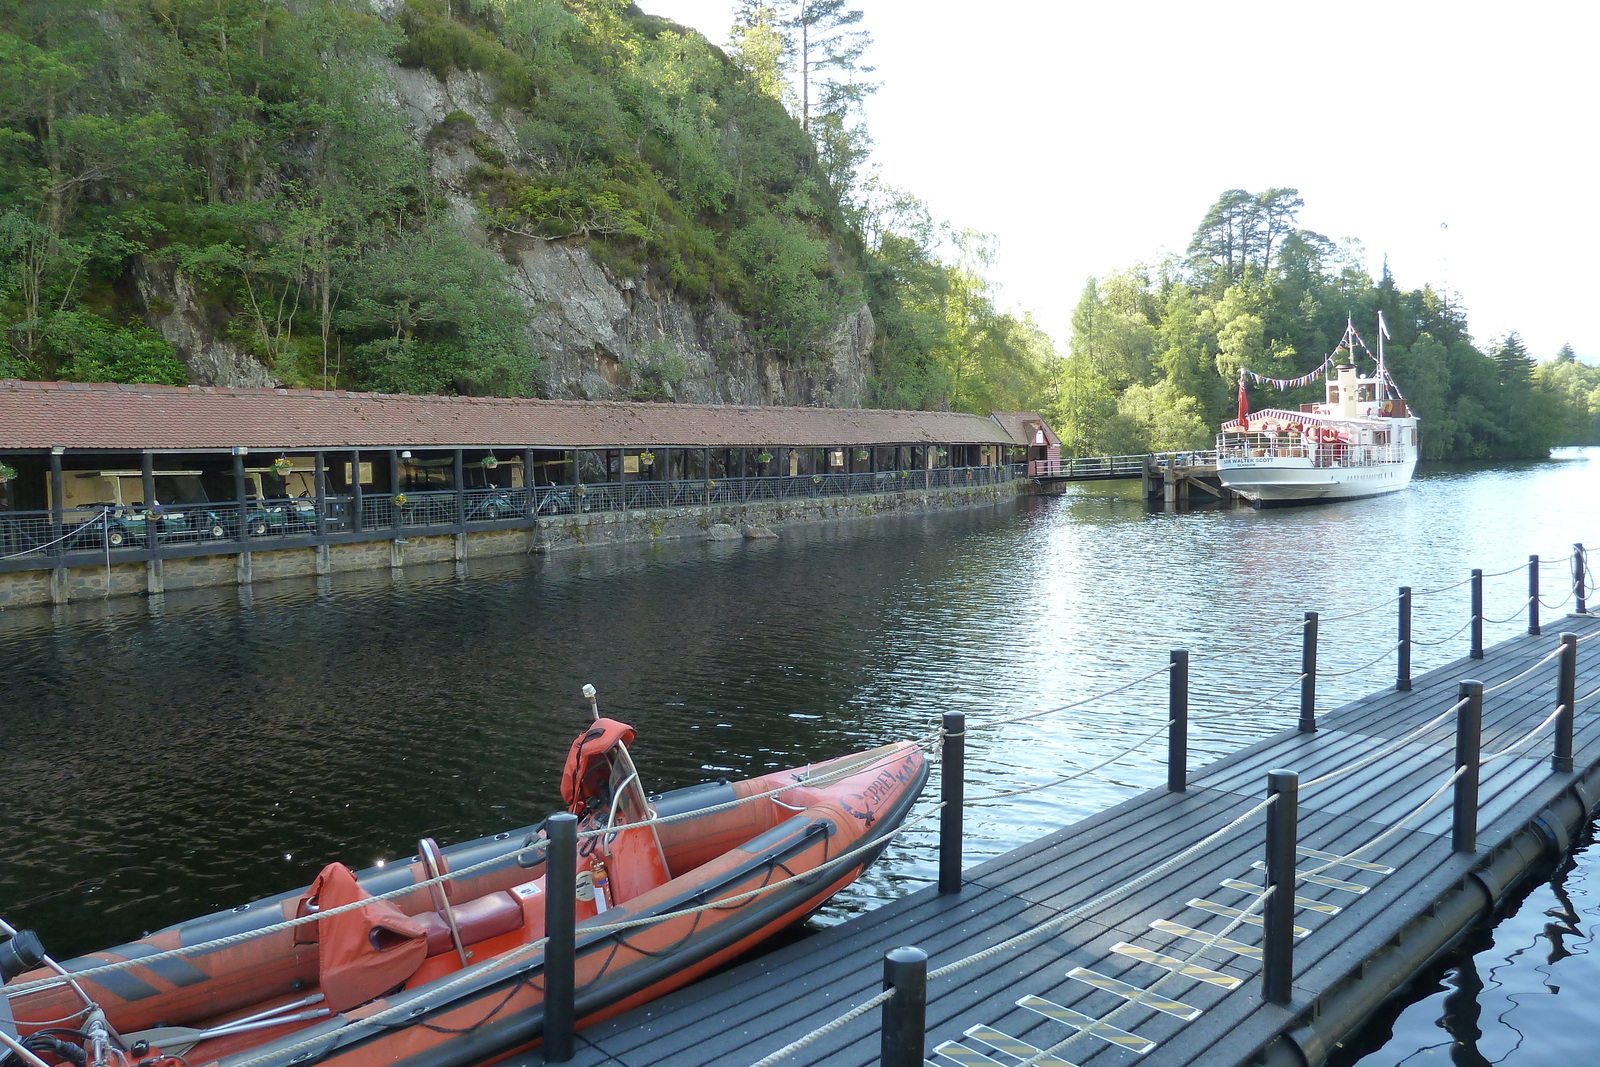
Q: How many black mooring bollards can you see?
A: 12